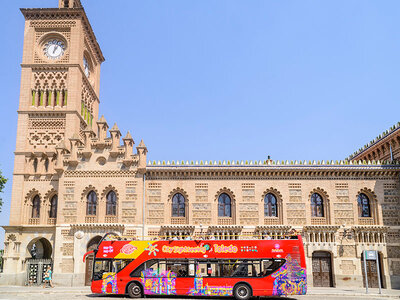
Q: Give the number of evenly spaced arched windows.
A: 5